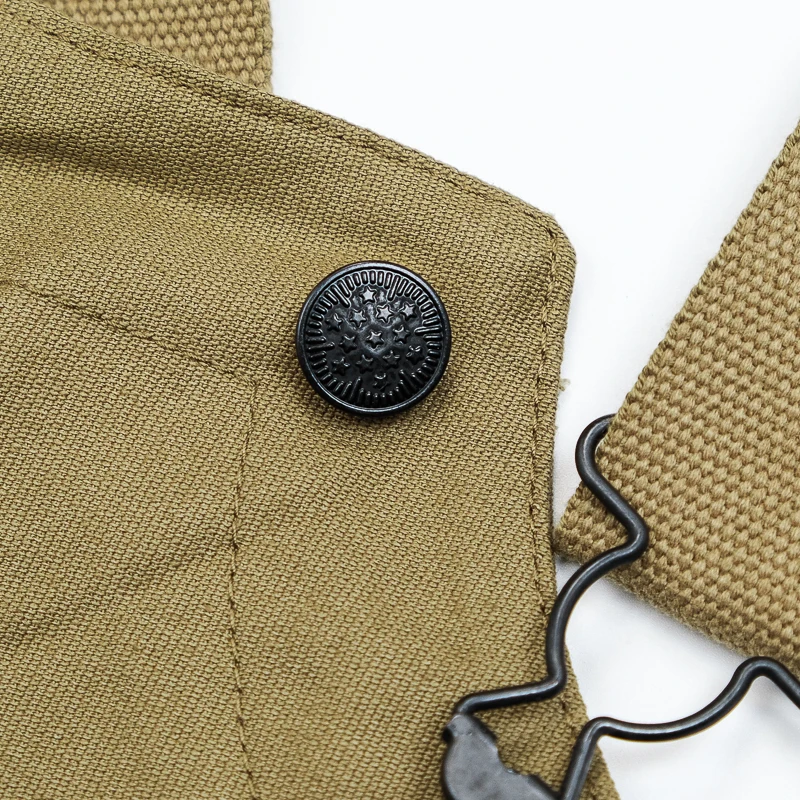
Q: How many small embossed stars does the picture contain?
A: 13